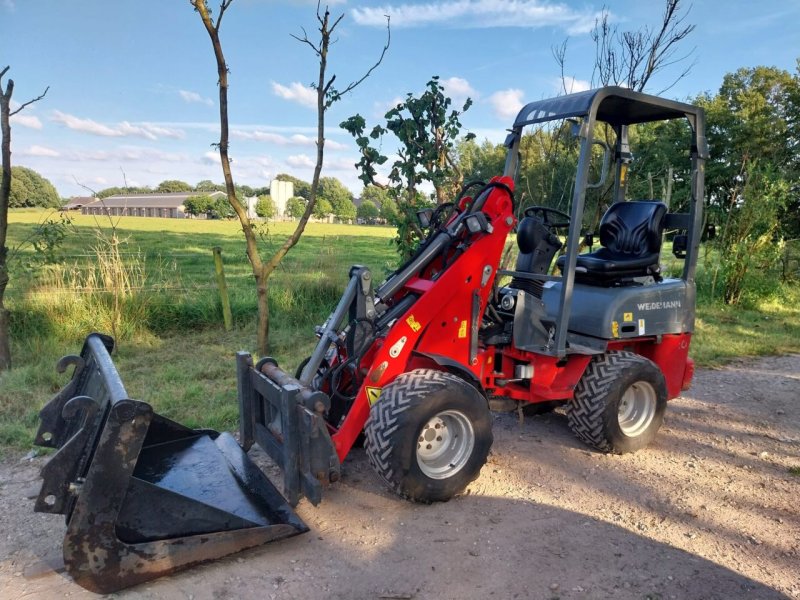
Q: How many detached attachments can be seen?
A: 1